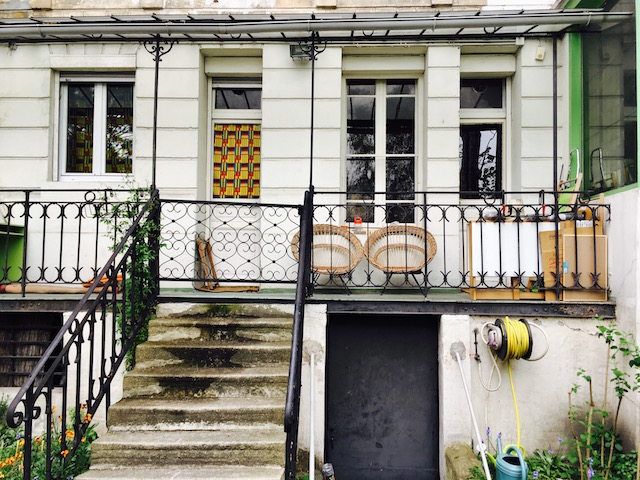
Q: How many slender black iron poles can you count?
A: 3